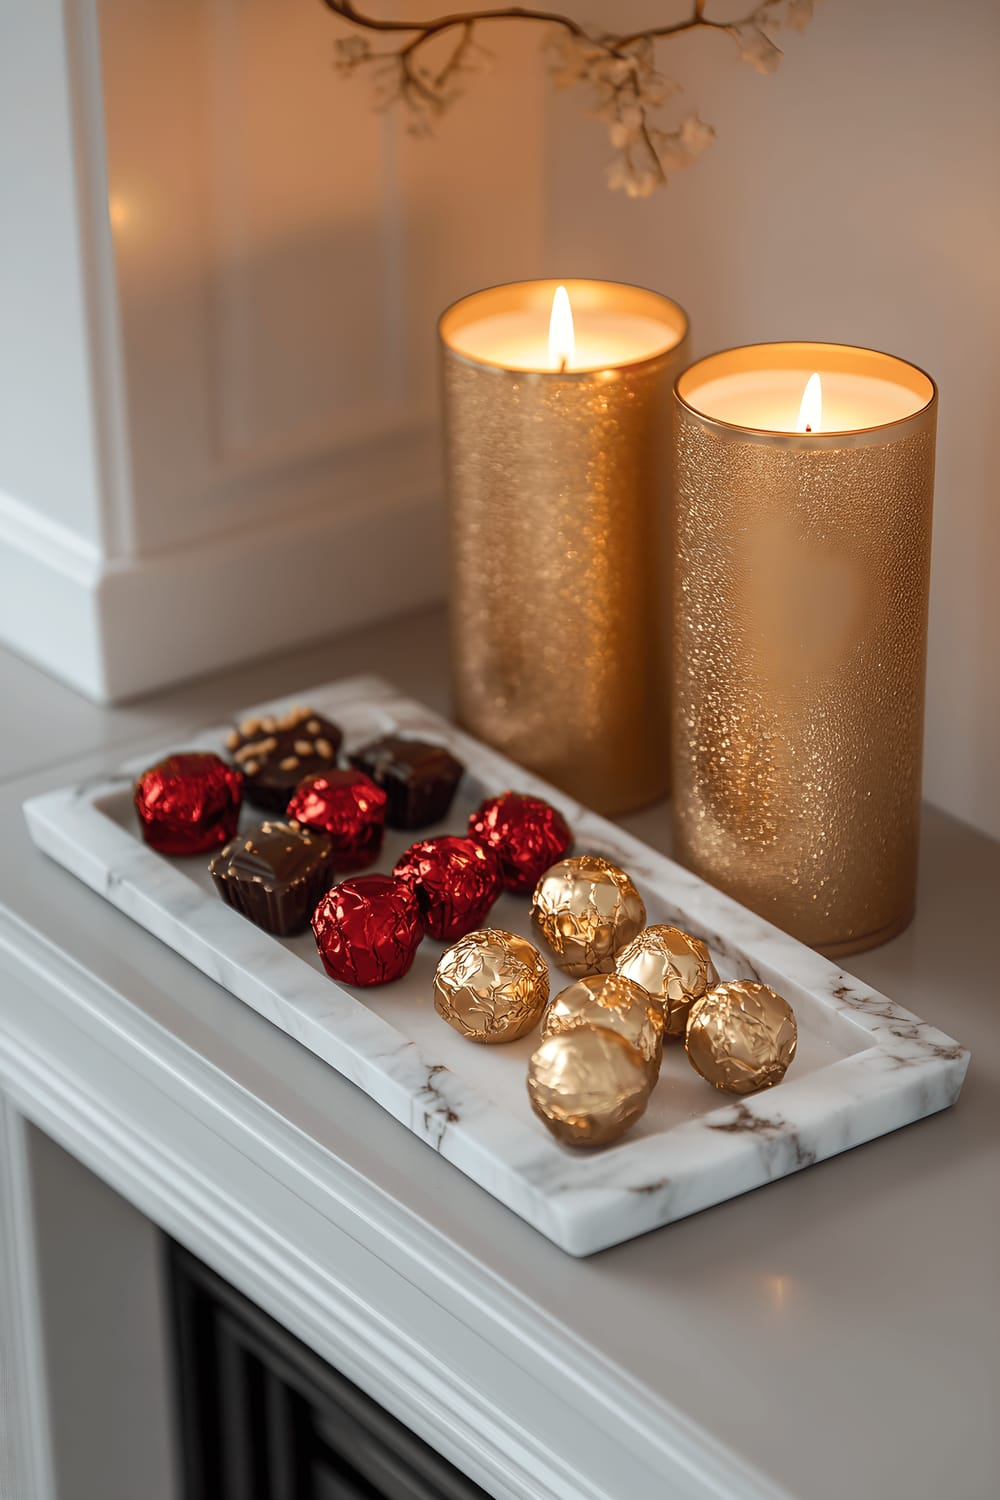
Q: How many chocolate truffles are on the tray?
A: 14